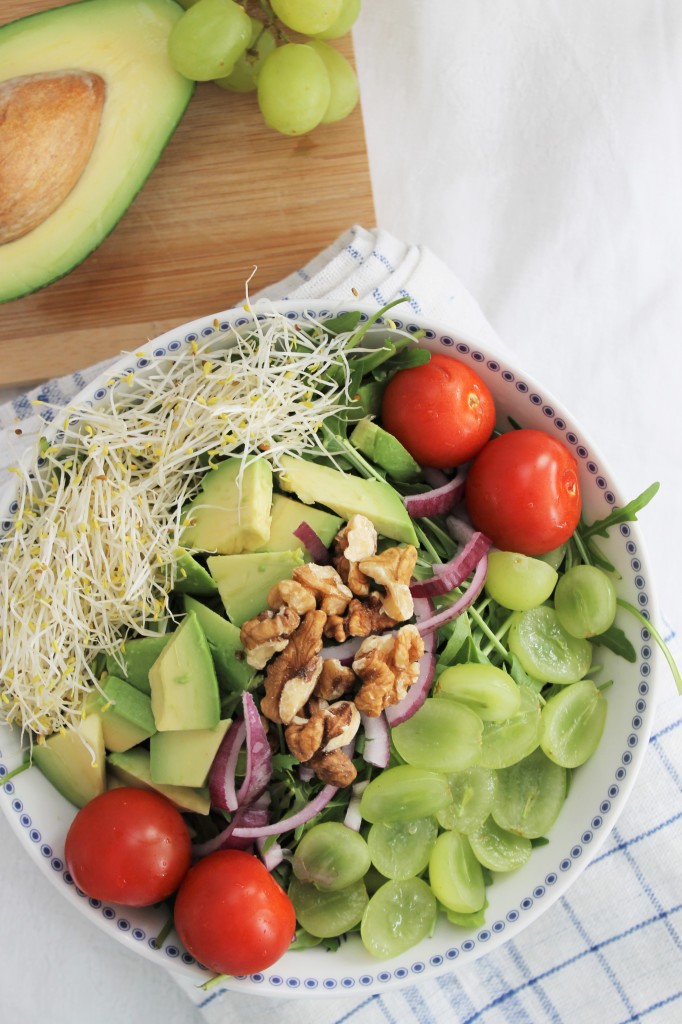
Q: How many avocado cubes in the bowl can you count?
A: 13